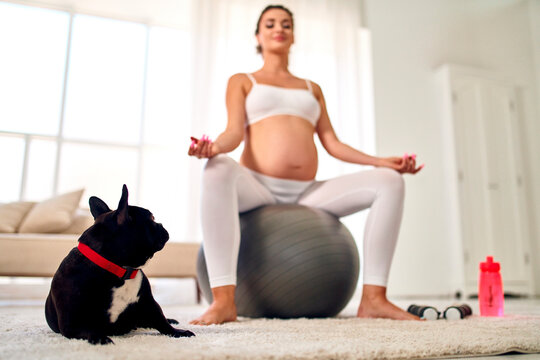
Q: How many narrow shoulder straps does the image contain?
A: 2